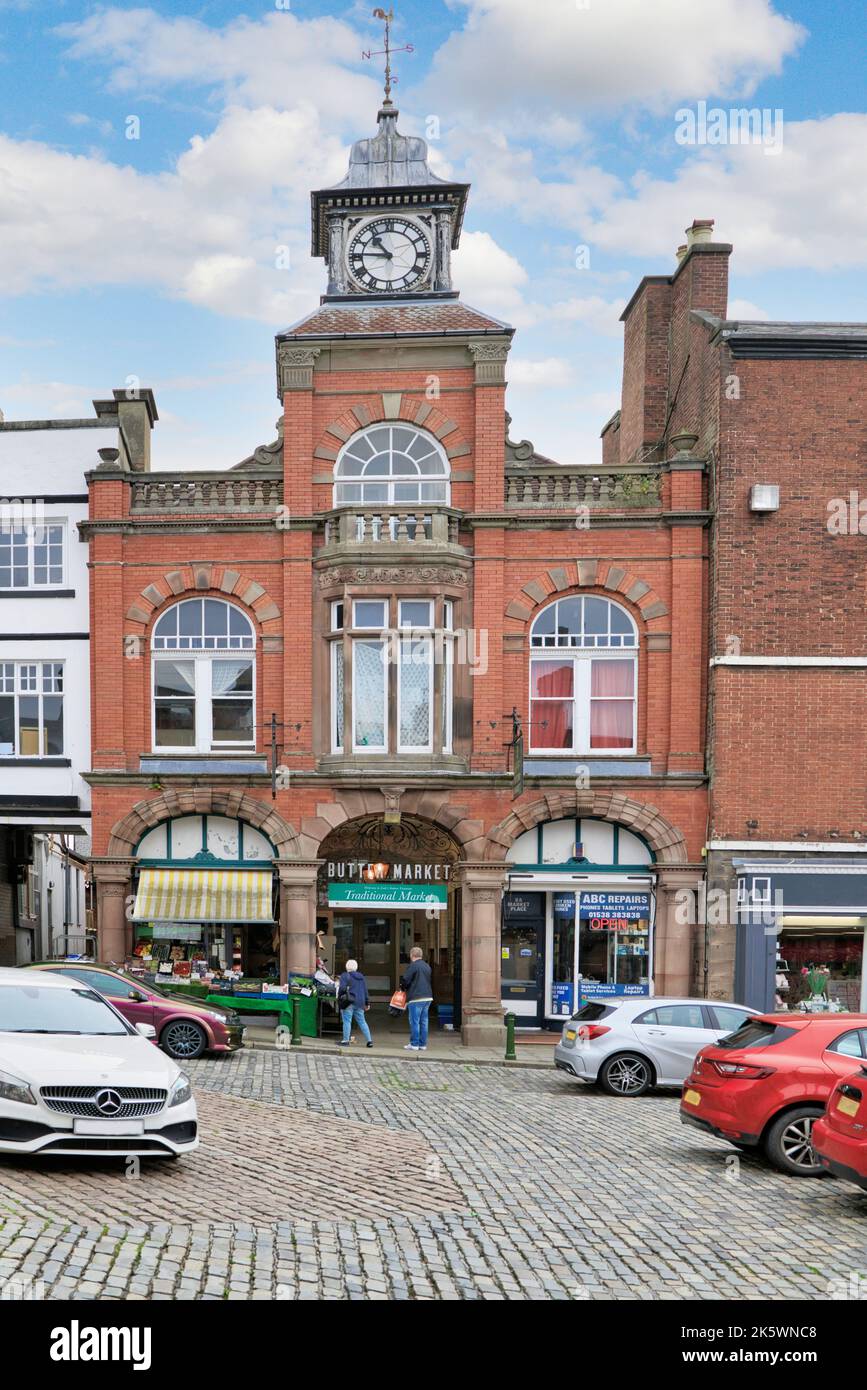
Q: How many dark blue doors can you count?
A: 1